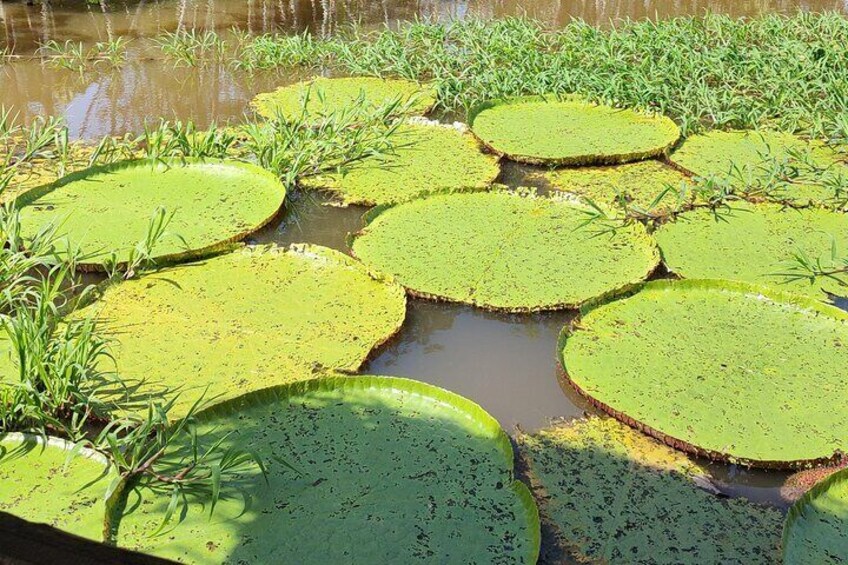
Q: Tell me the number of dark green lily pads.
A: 3